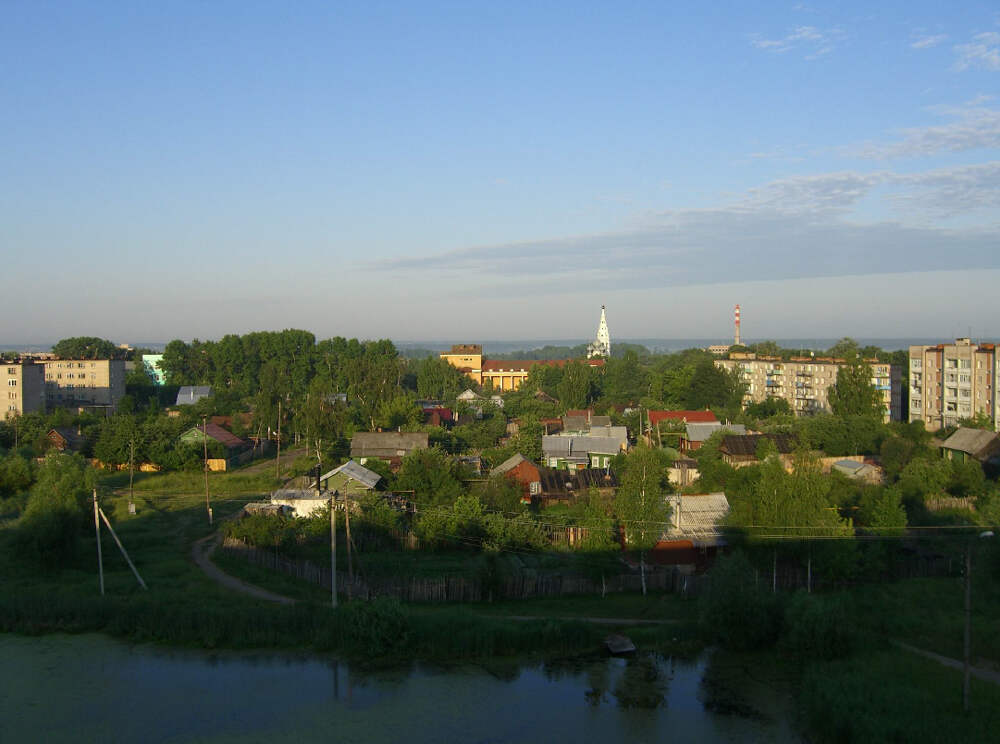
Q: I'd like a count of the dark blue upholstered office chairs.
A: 0